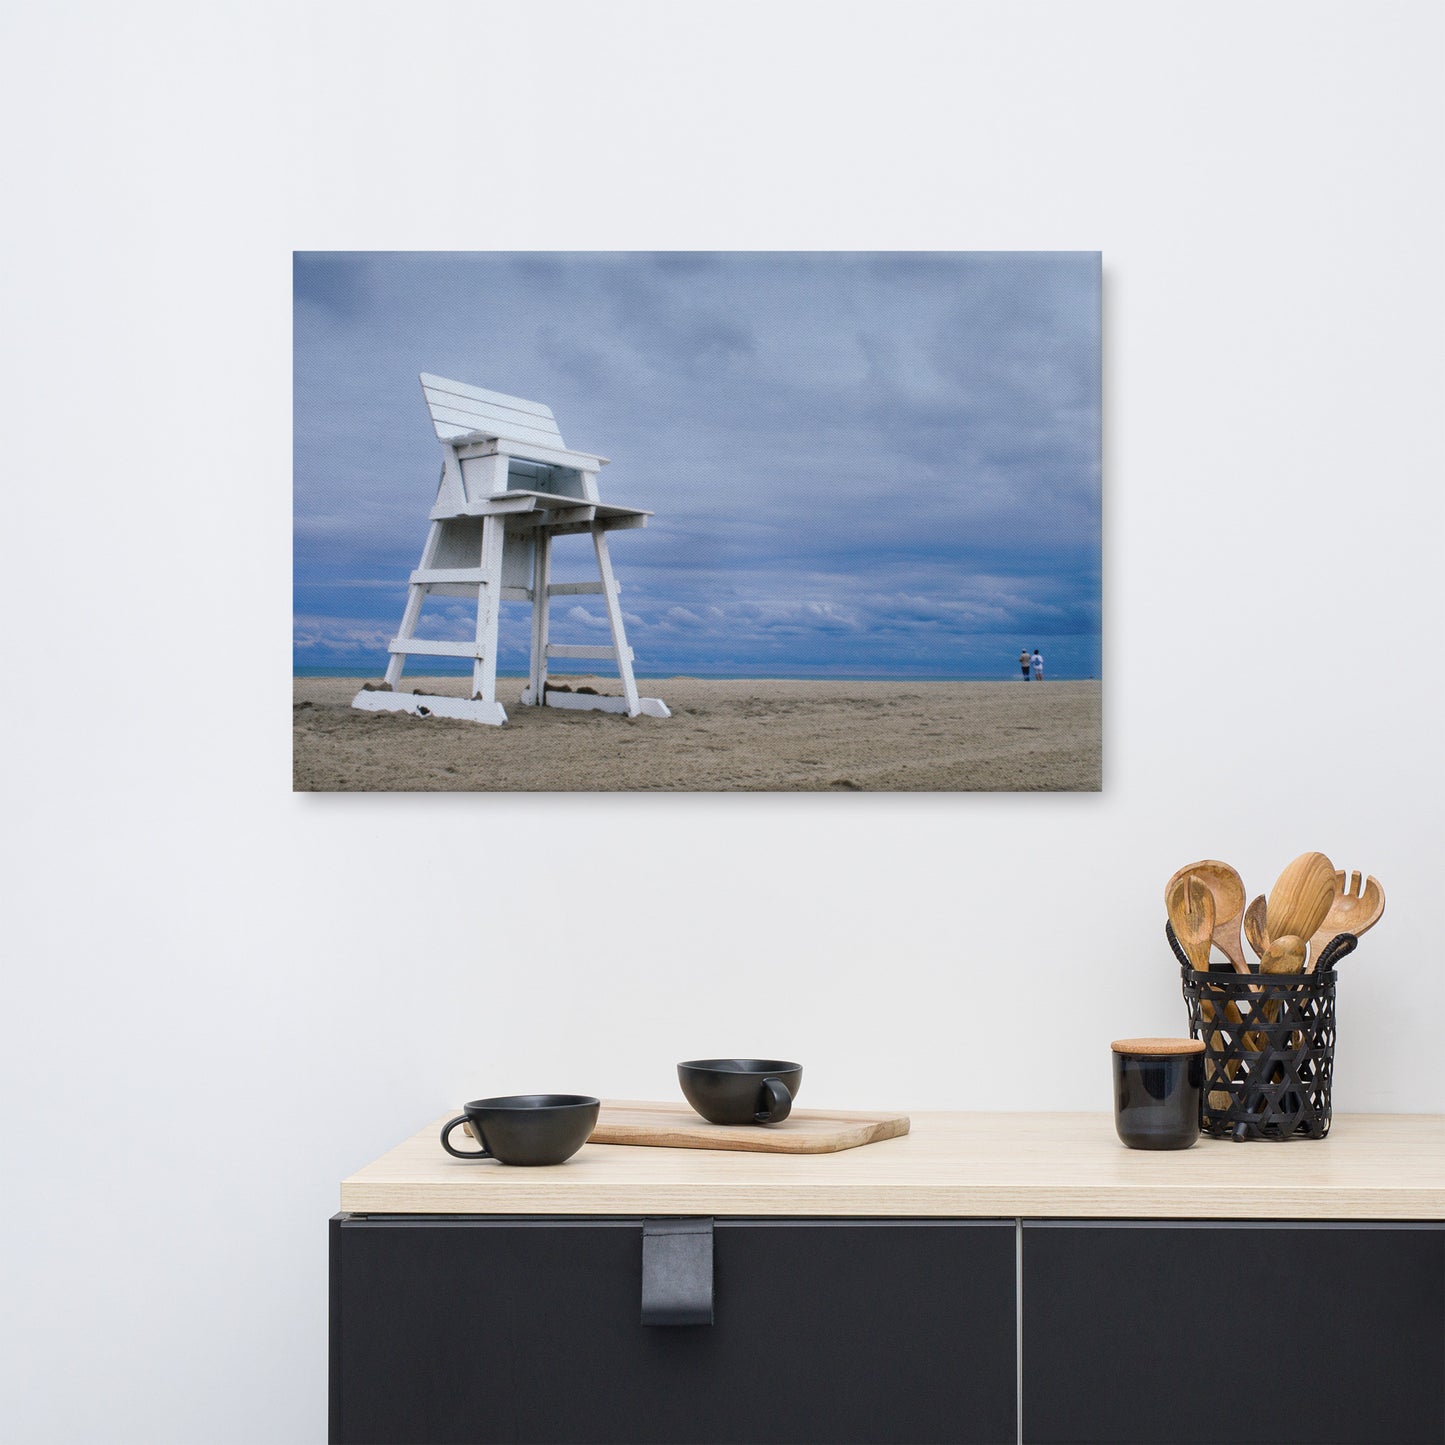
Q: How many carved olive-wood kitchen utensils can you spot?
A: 6